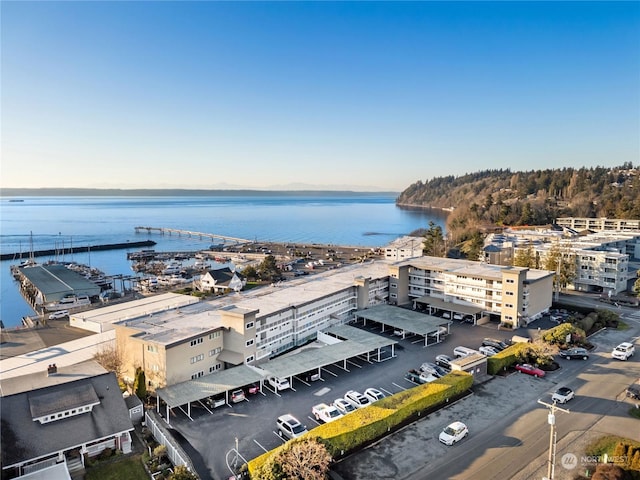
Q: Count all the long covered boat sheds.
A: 1